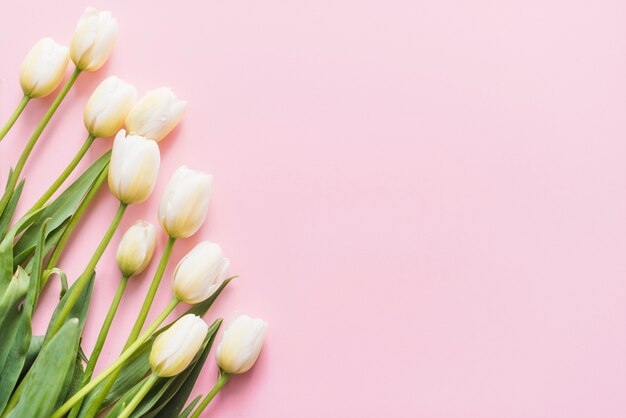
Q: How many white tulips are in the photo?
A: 10